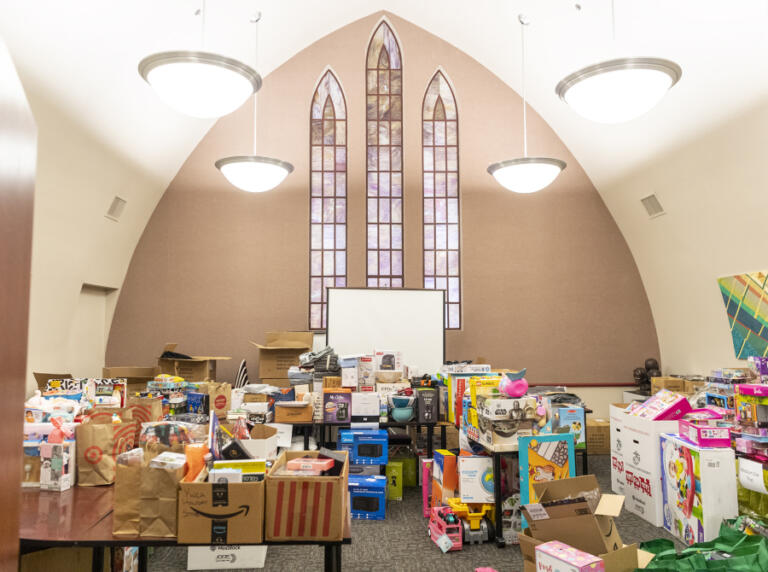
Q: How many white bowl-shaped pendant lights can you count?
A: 4